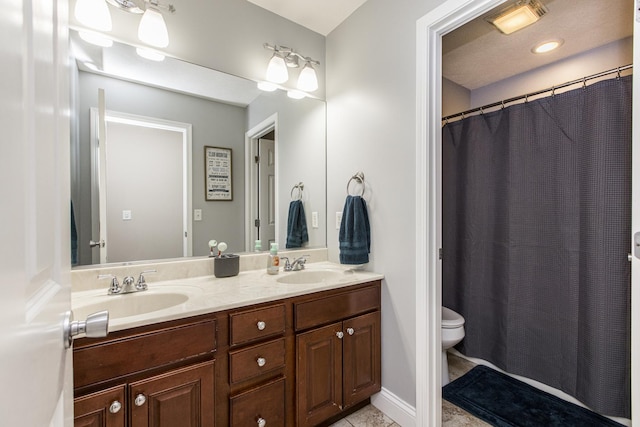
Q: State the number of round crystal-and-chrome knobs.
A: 7